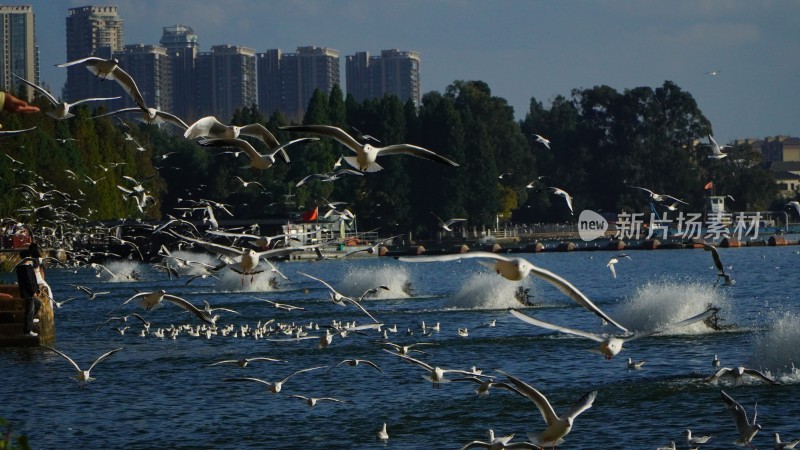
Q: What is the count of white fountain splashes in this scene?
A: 7